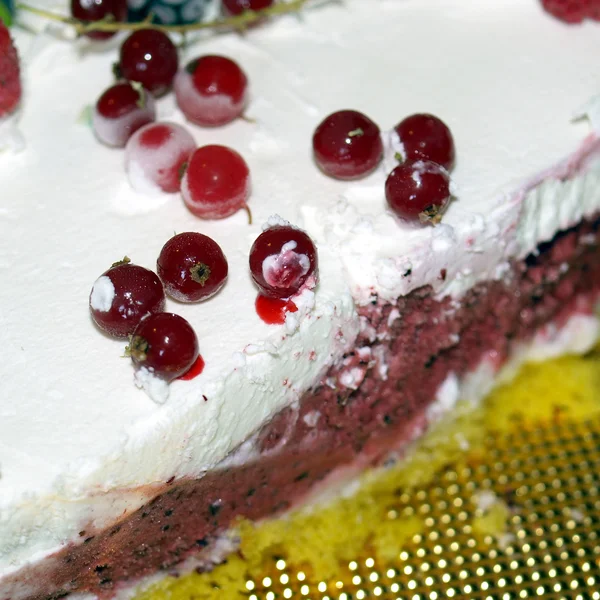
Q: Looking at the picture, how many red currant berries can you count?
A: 14